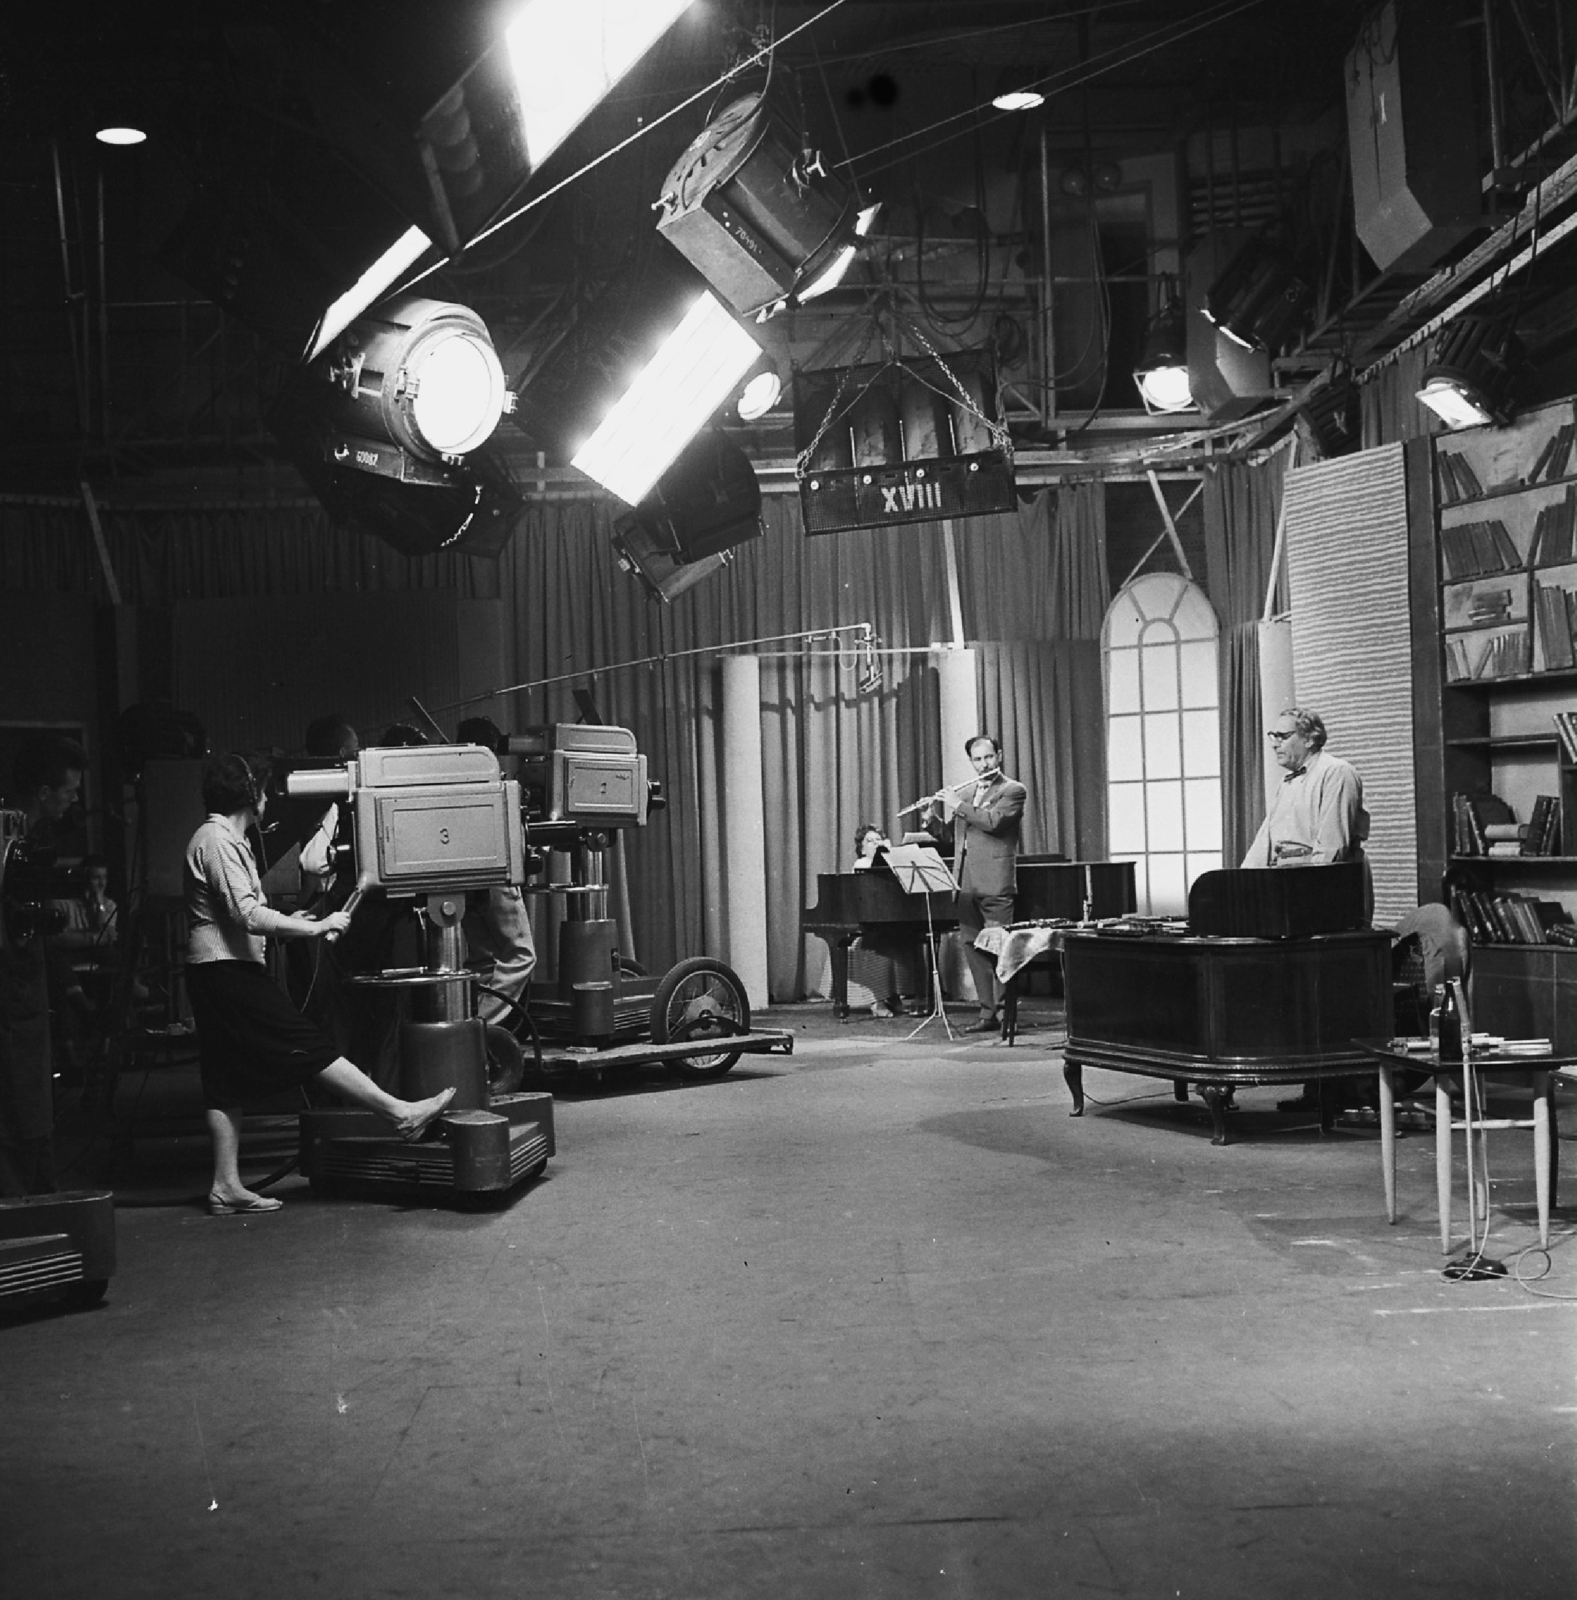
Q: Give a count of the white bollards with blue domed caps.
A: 0